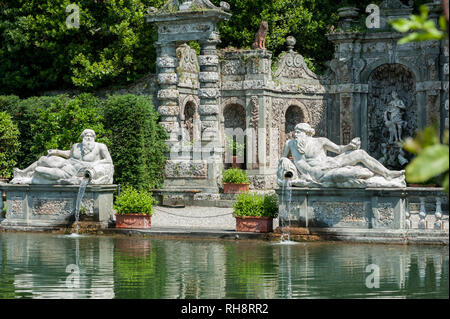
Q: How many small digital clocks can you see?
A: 0